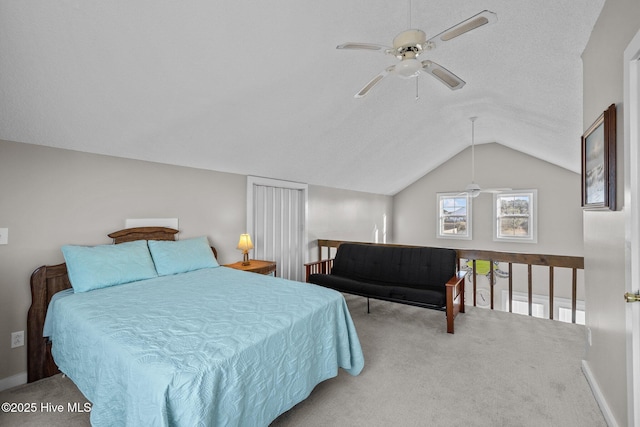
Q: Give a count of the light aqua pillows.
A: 2